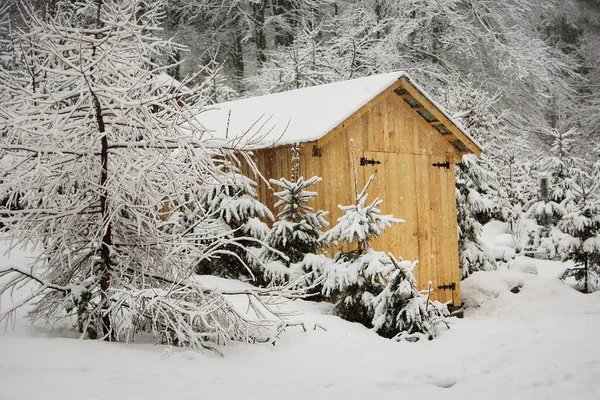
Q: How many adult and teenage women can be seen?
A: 0